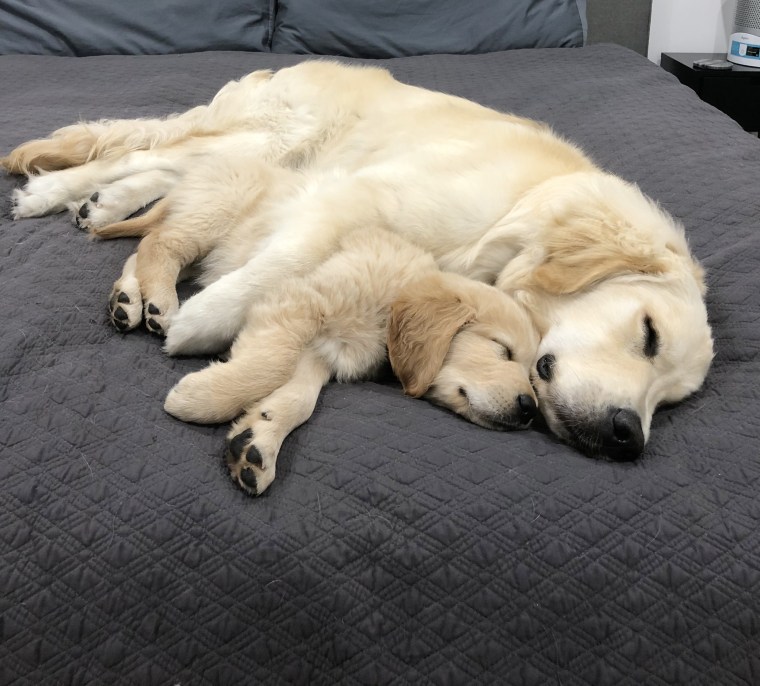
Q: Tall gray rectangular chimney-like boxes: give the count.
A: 0